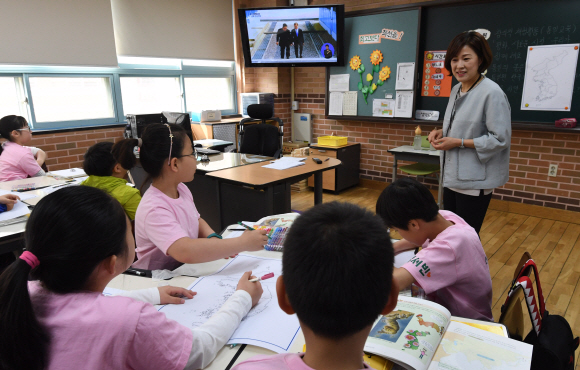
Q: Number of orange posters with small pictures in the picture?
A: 1